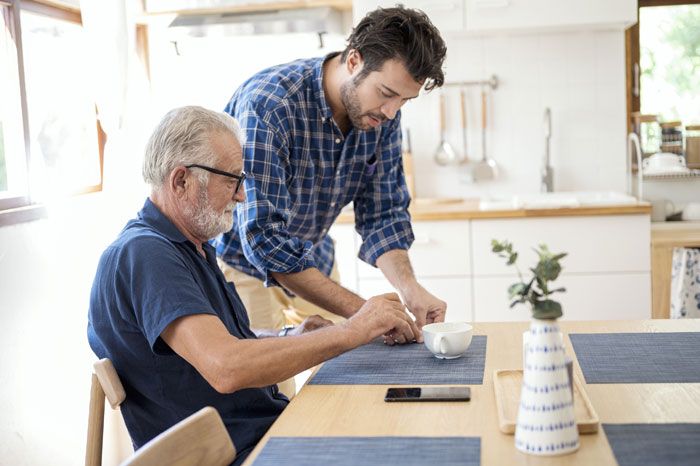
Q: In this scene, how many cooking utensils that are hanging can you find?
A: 3